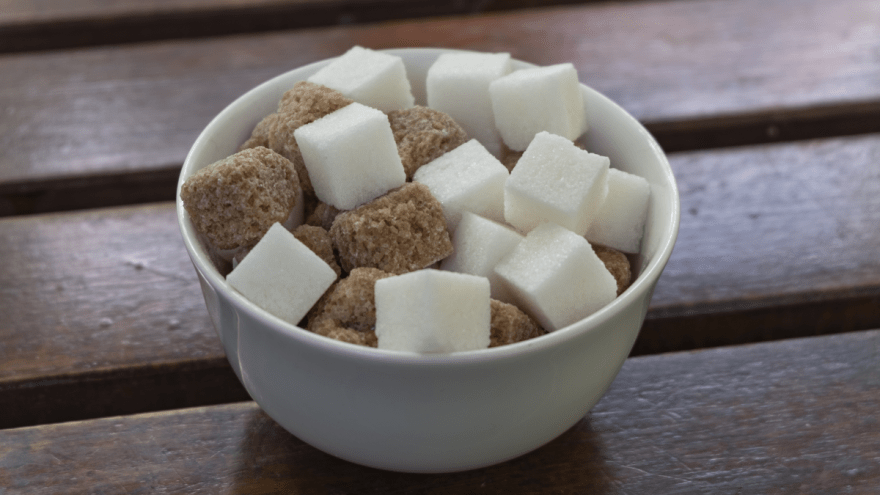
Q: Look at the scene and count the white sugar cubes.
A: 11